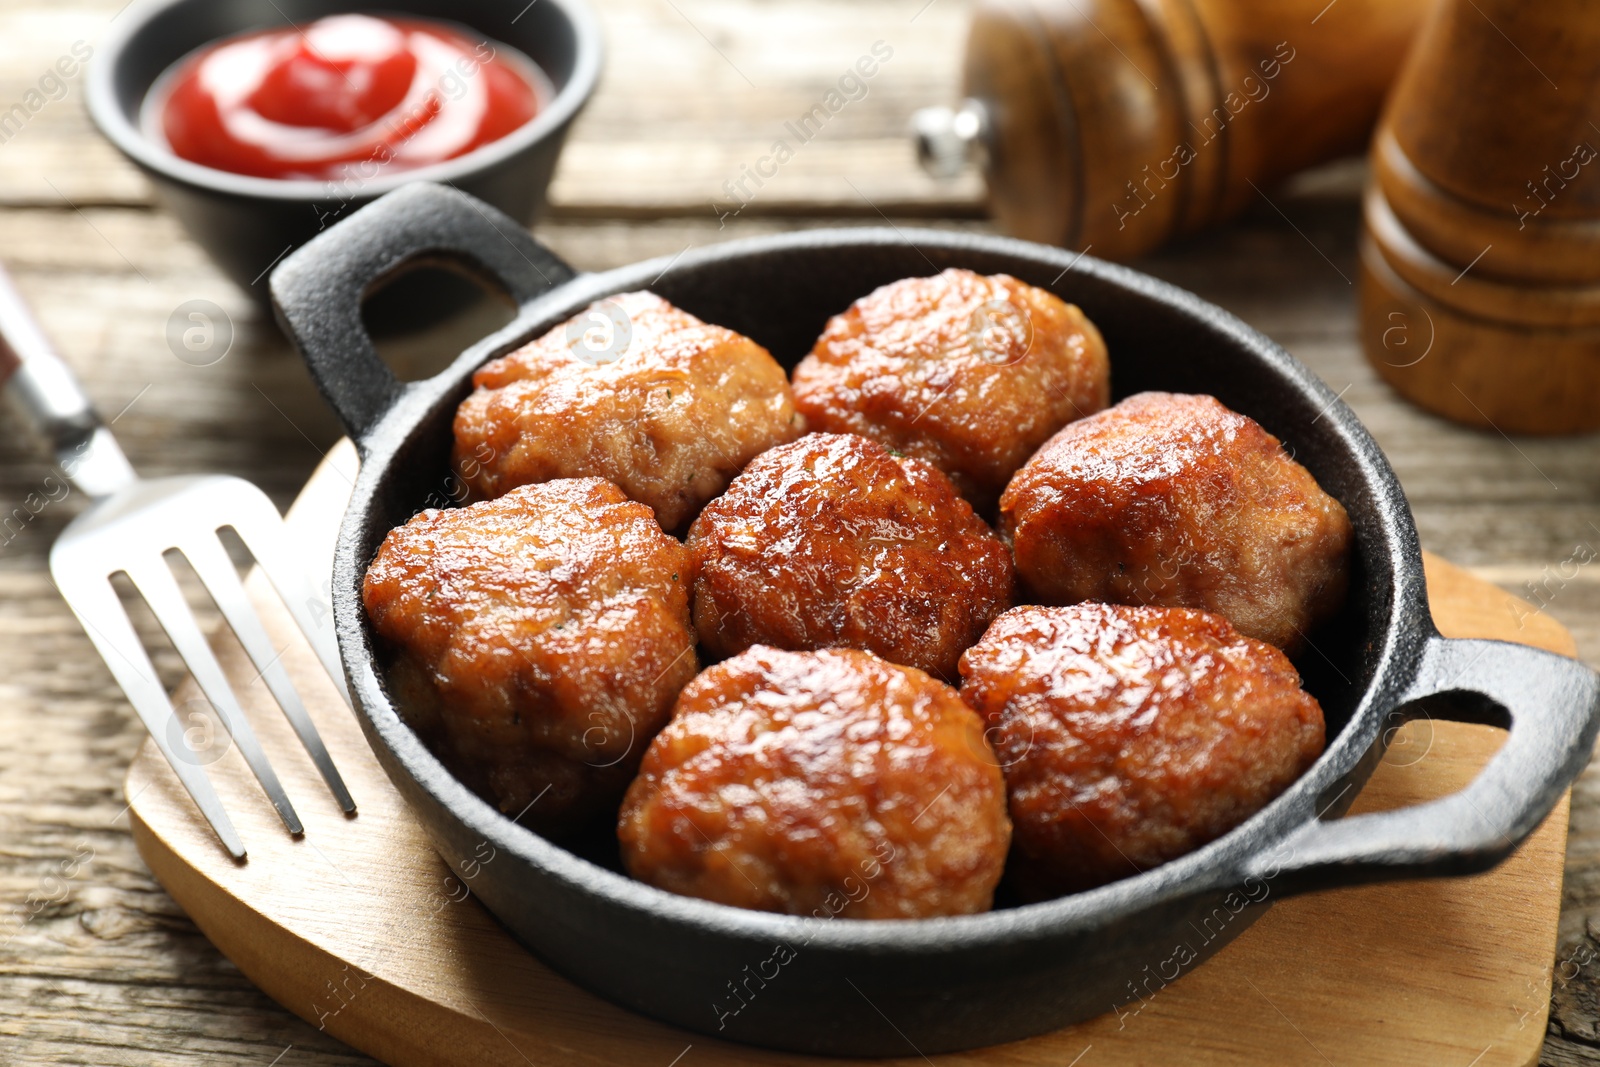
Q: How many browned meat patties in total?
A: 7